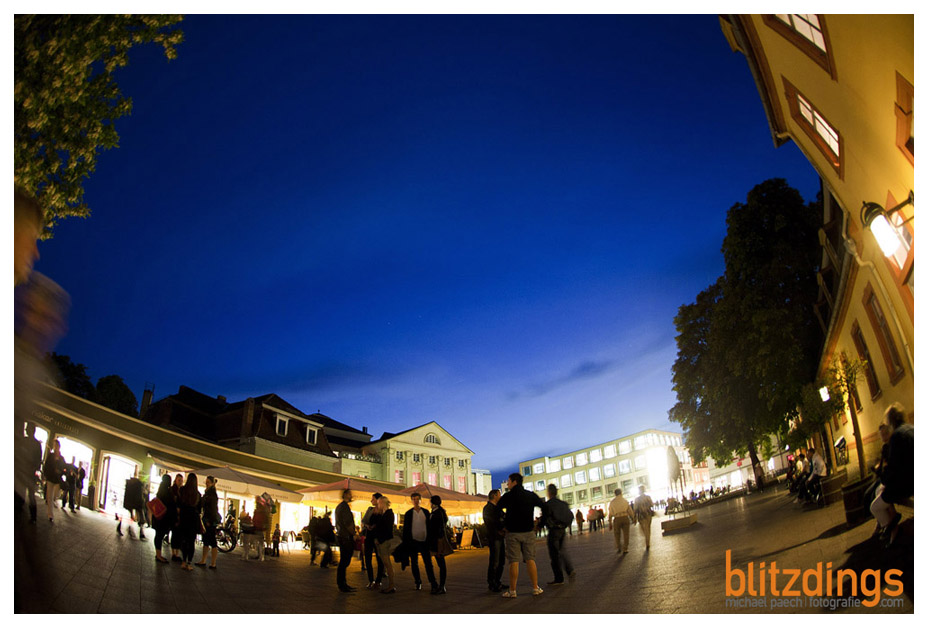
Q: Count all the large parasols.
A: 3